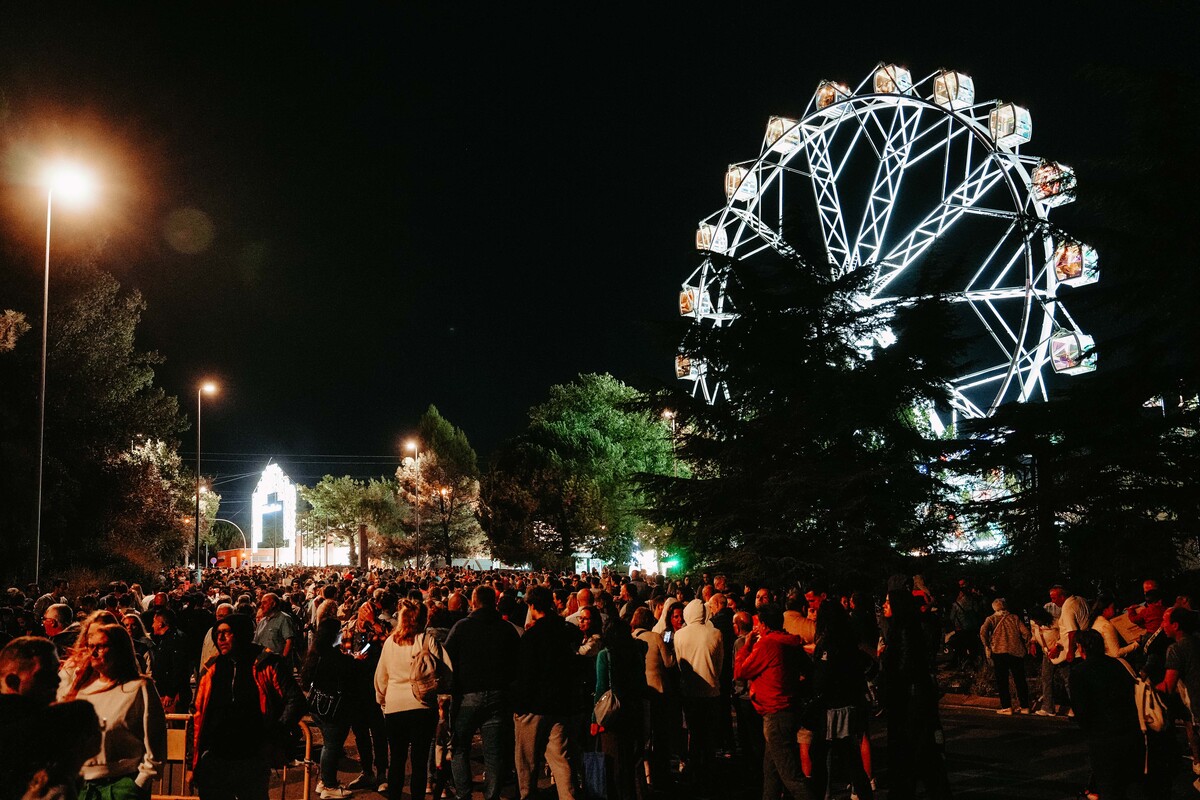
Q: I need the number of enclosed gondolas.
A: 12